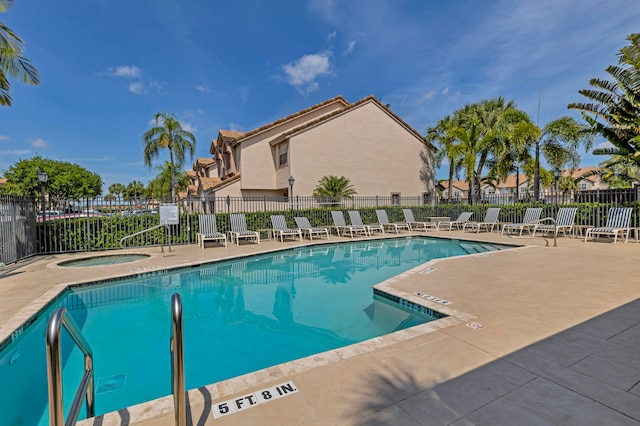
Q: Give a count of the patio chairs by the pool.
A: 13